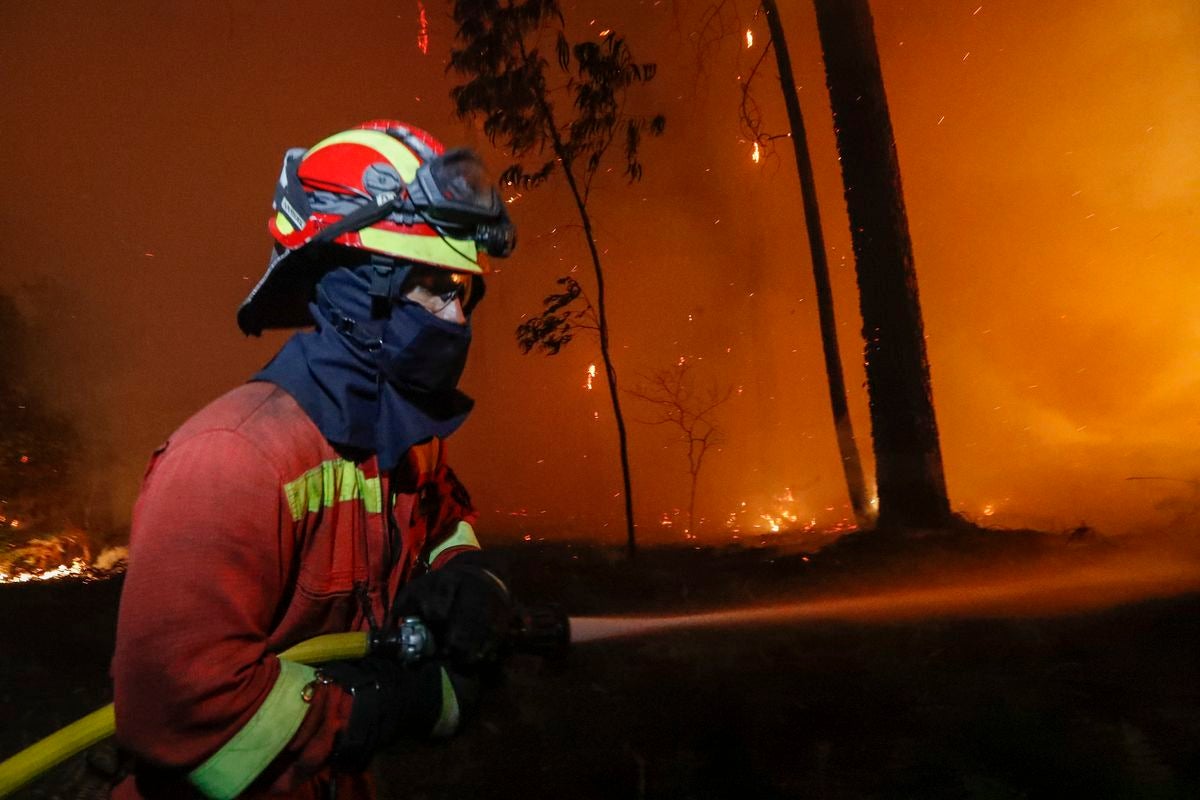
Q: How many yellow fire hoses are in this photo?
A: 1